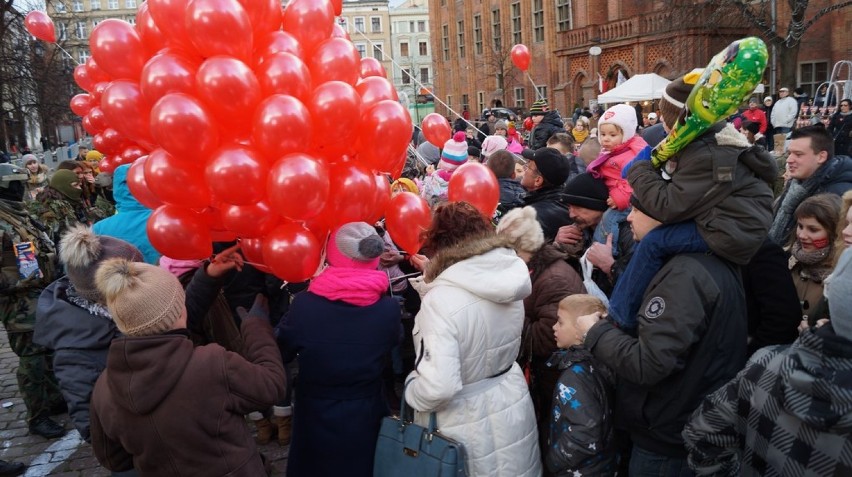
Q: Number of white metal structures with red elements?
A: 1